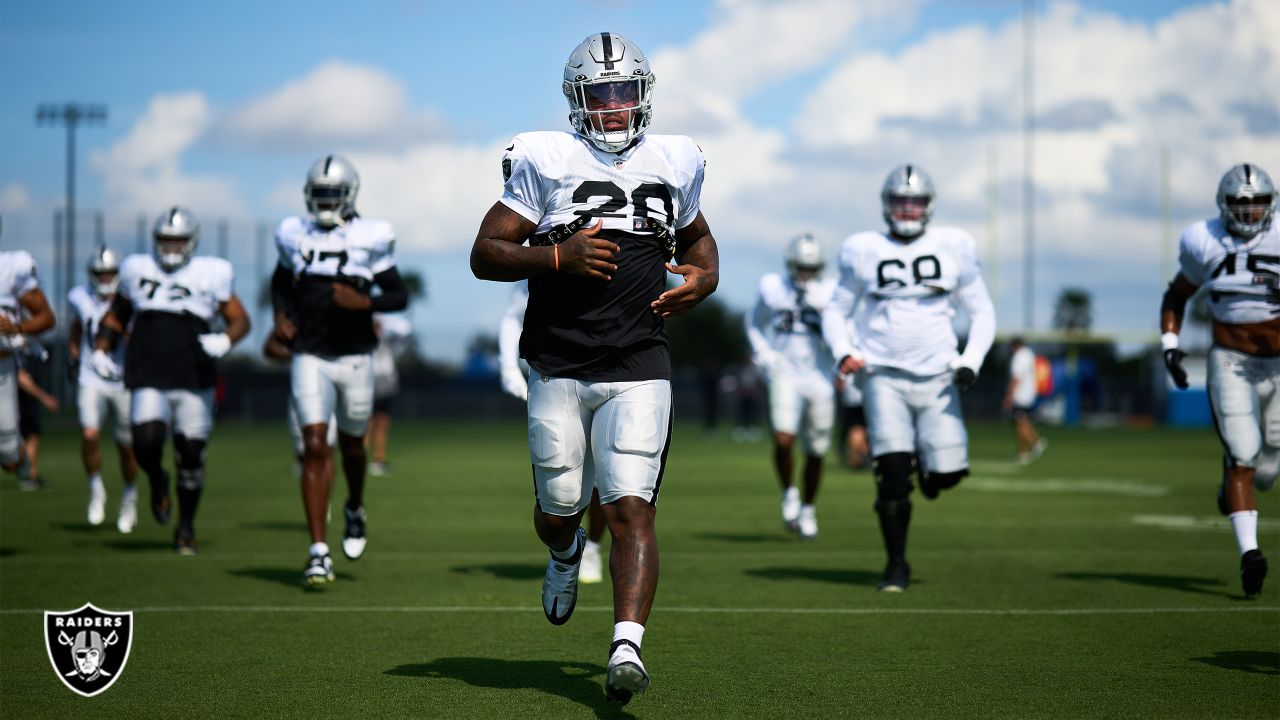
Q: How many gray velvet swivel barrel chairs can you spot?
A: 0